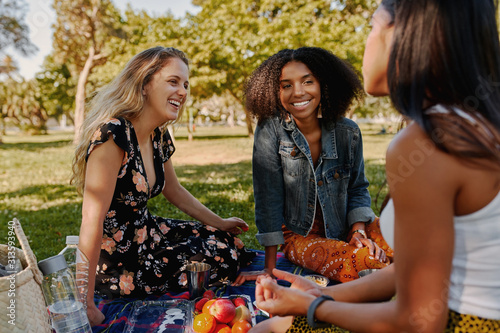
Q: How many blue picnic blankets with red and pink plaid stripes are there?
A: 1